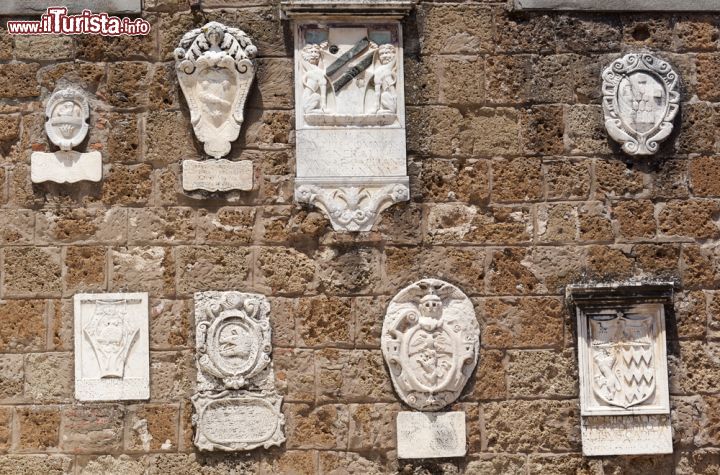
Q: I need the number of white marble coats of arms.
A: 8